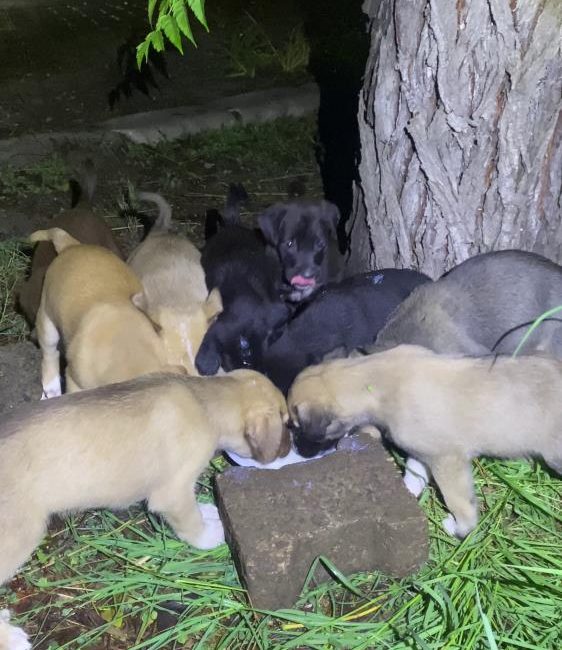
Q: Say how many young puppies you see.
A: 9